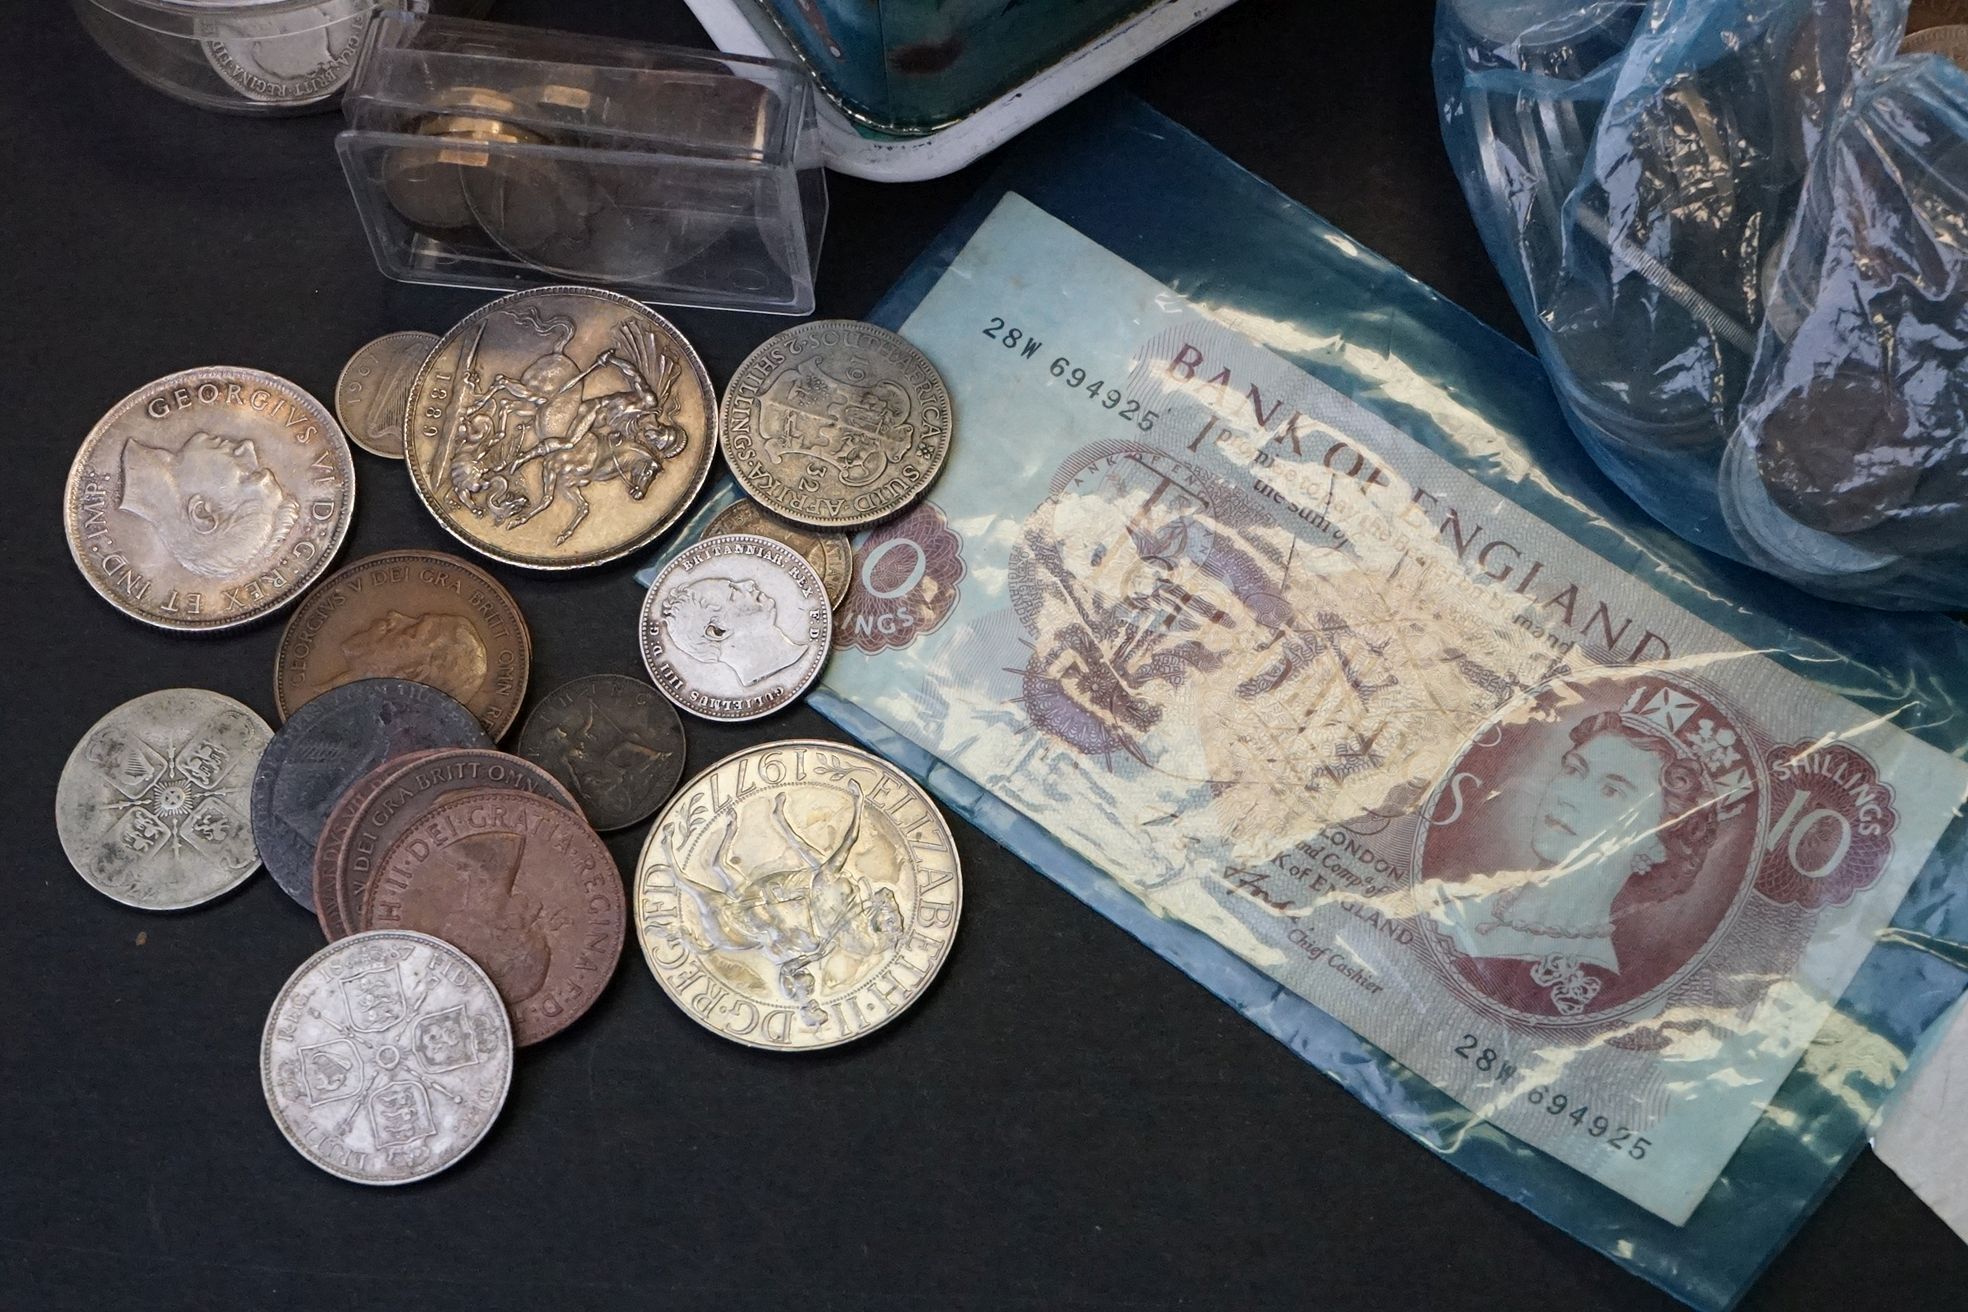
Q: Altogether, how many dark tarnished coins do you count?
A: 2